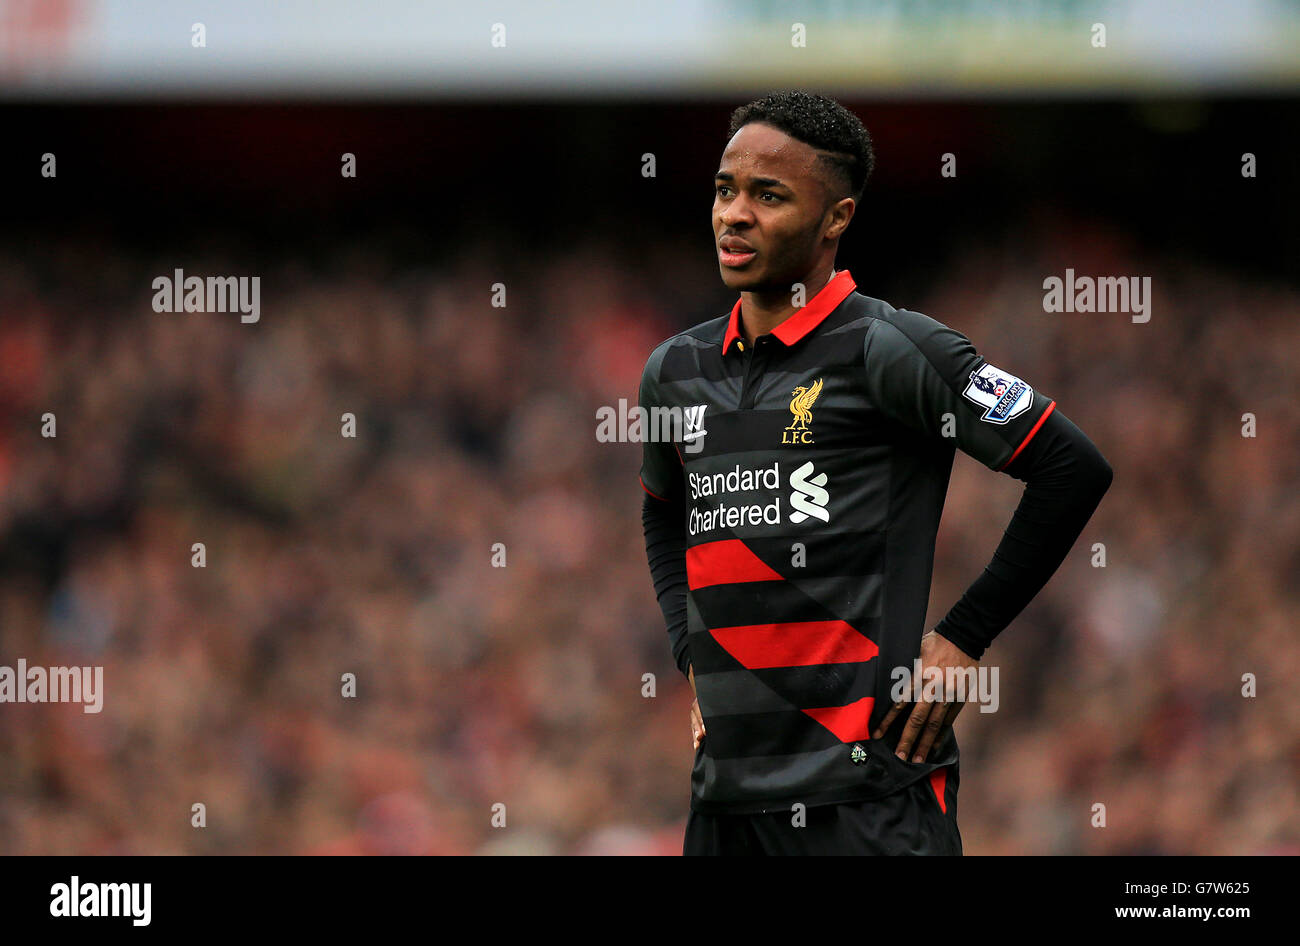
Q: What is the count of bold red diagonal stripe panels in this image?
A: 3